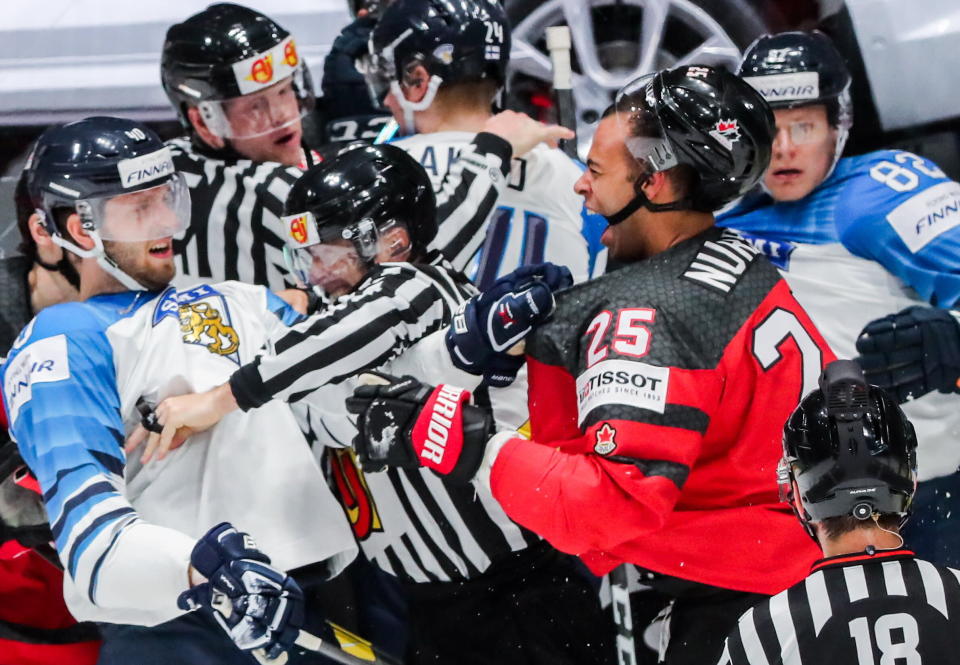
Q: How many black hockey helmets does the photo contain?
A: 7